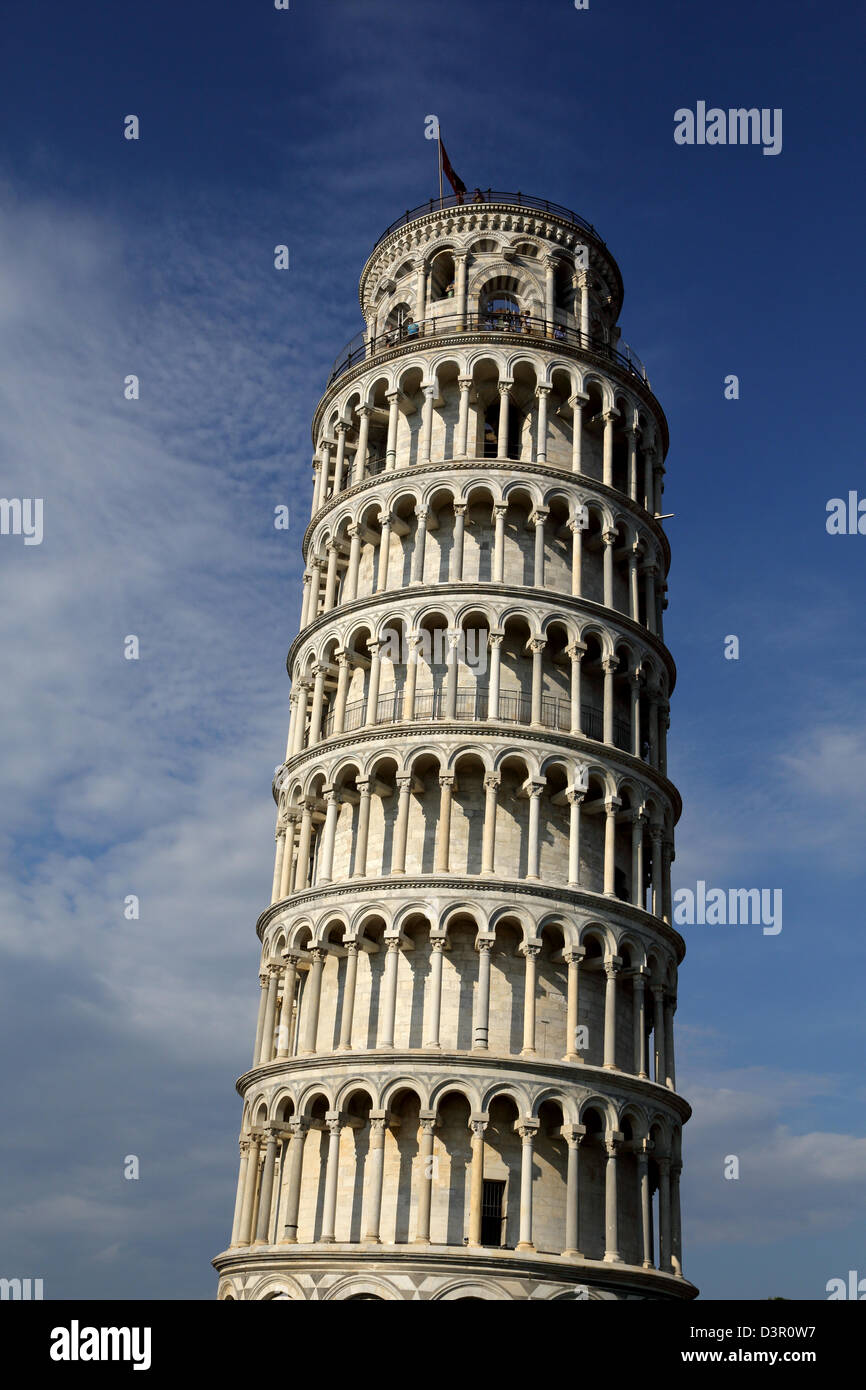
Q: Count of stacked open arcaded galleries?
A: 6